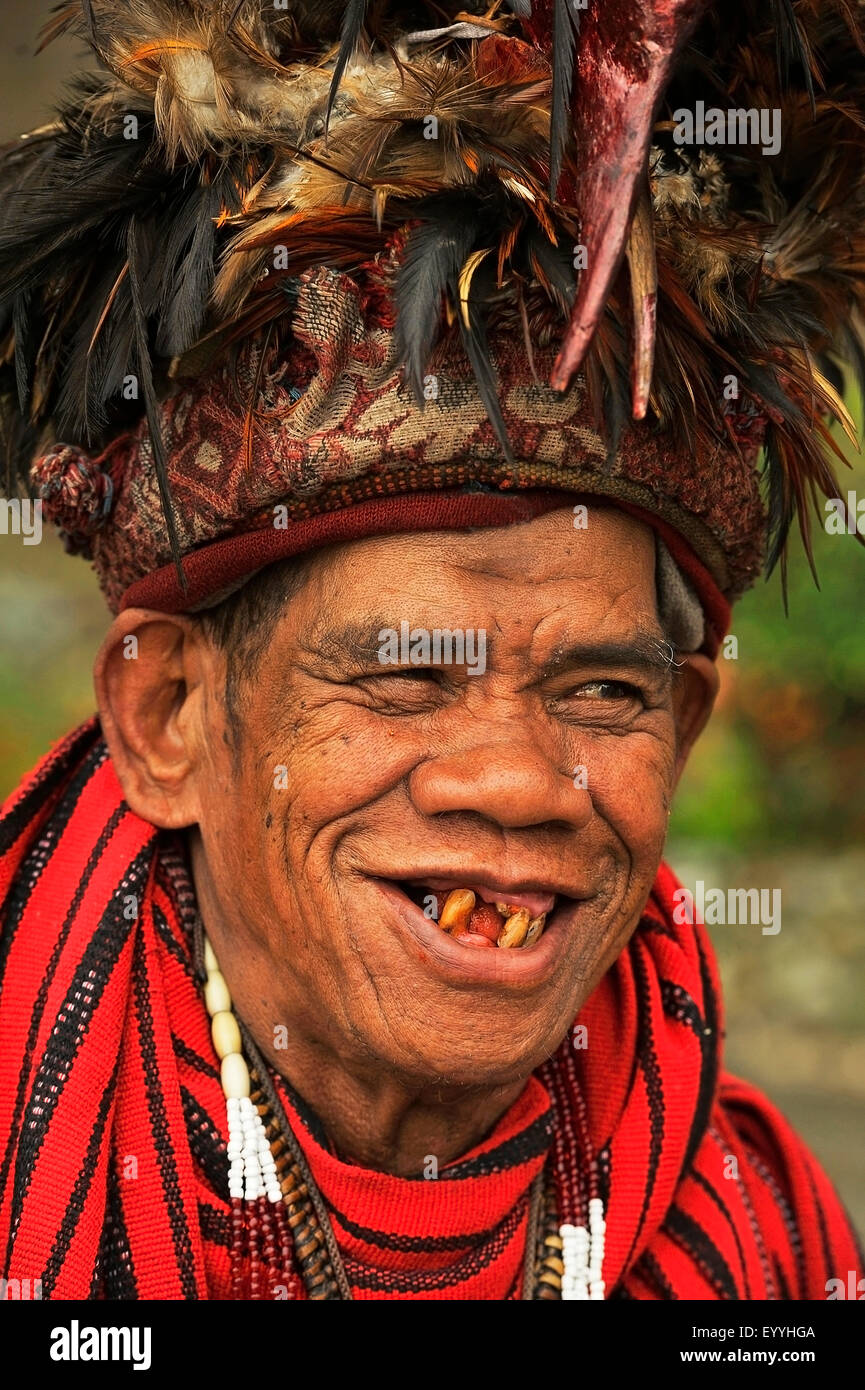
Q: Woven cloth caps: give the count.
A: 1